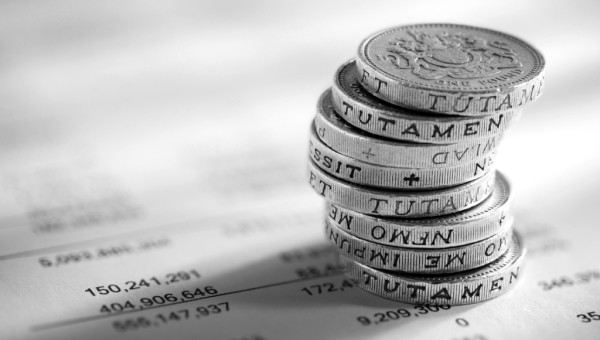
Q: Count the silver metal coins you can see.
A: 8